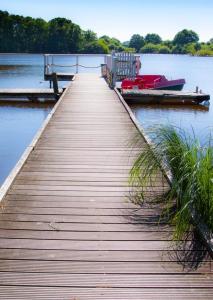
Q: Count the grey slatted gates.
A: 1